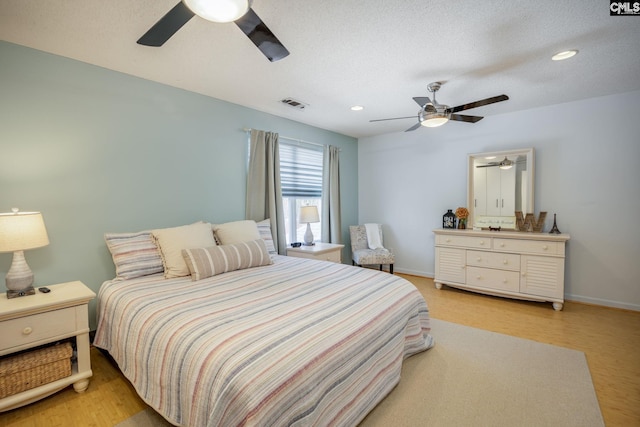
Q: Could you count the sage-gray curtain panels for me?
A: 2